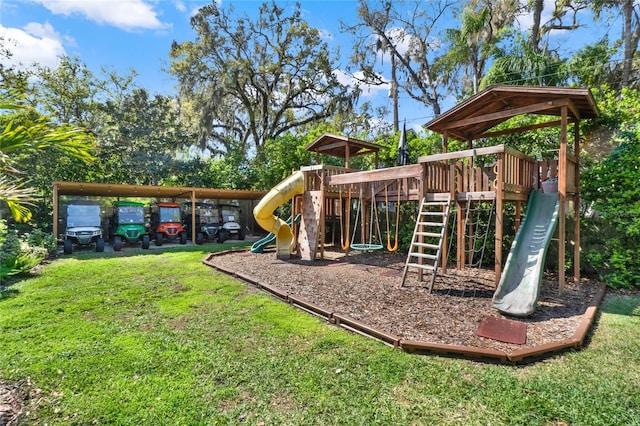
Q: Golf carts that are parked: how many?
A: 5